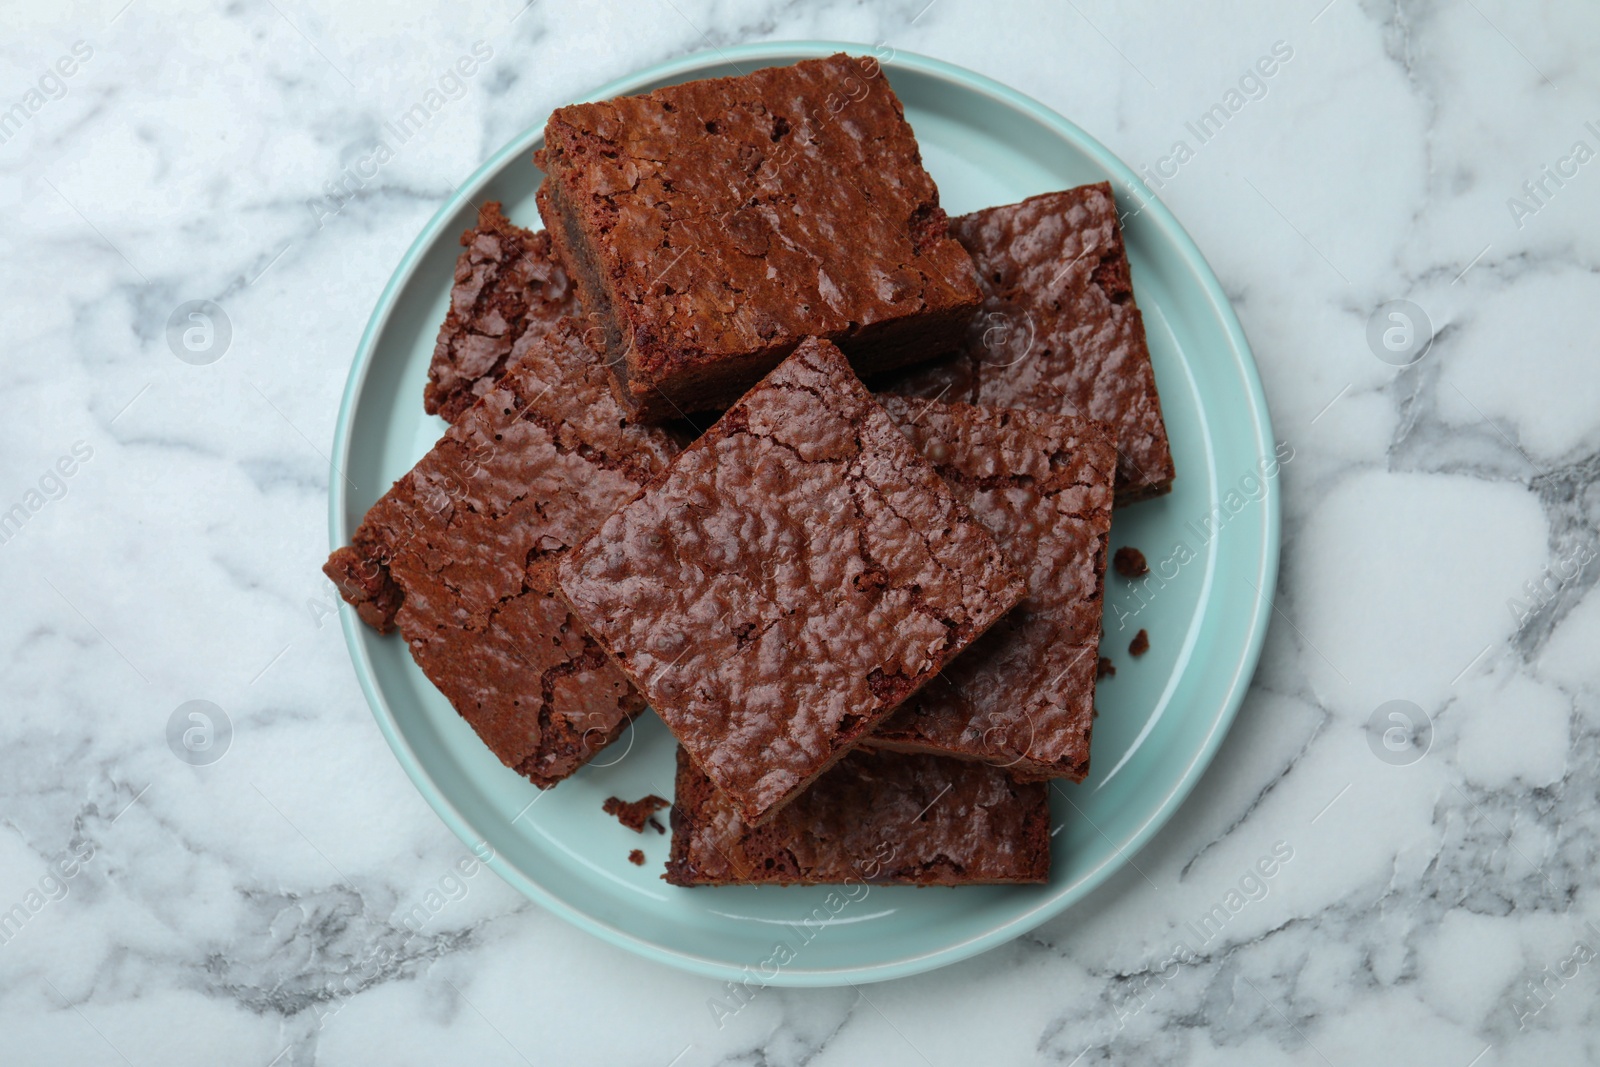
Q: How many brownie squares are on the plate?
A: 7